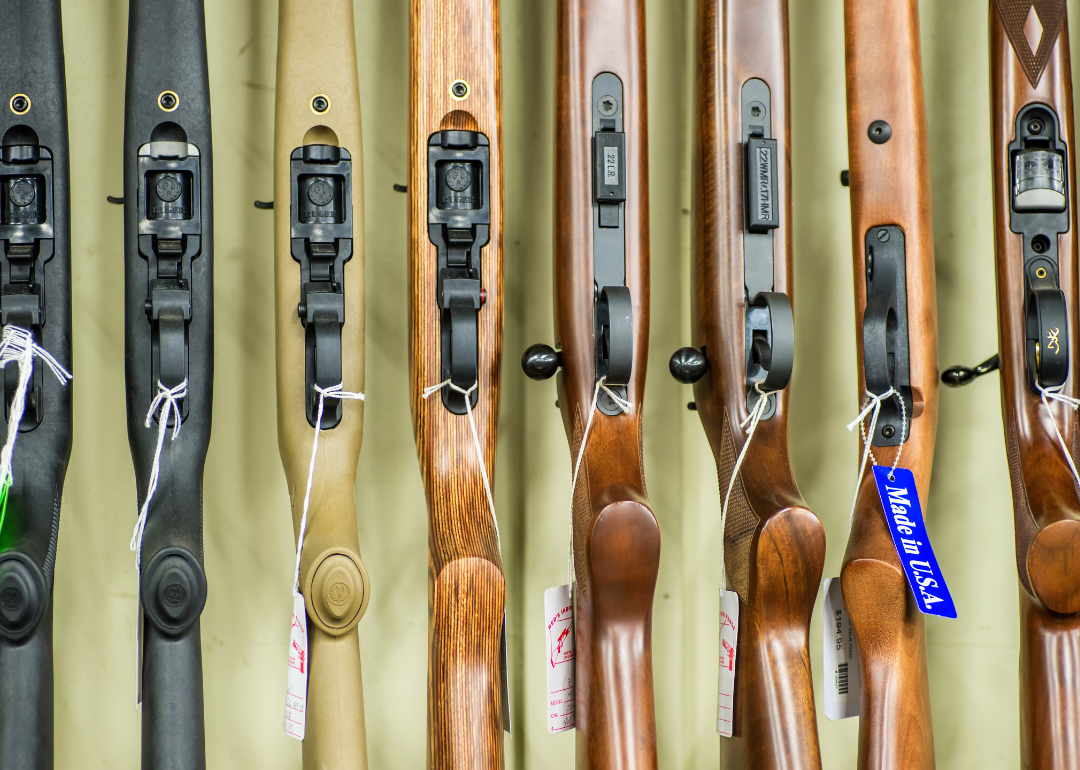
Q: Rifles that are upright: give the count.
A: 8